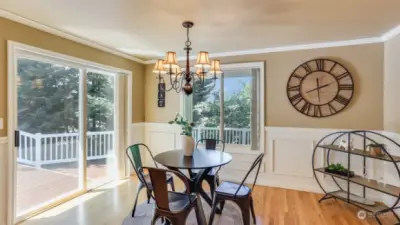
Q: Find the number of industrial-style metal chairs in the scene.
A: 4